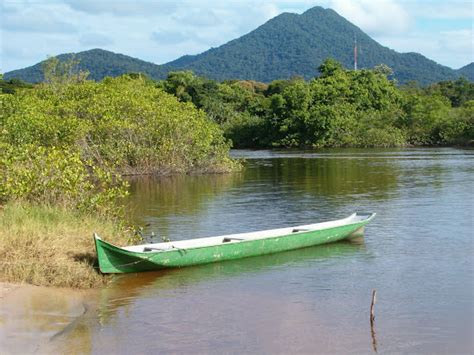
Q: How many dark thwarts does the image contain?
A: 3